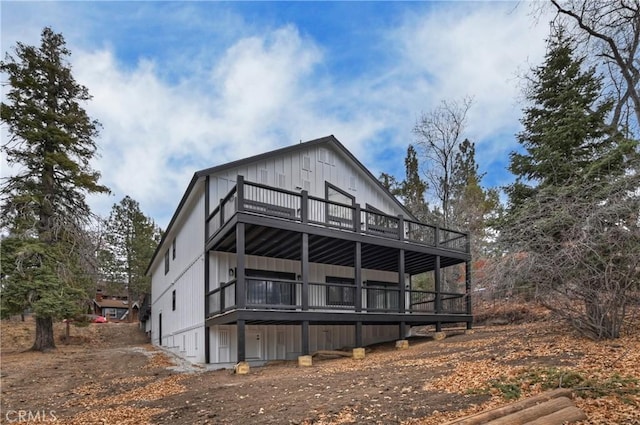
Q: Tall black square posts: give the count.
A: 6